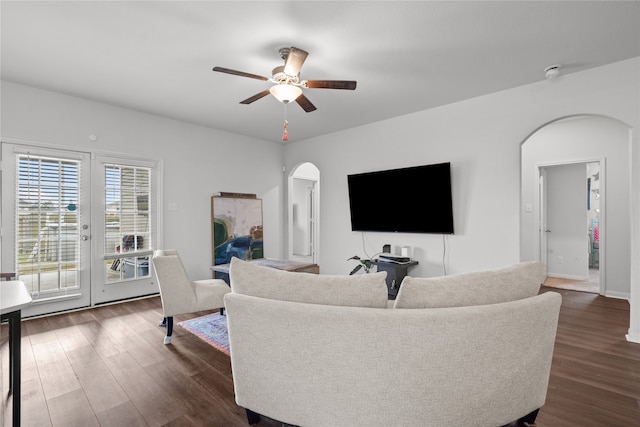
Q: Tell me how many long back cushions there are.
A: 2